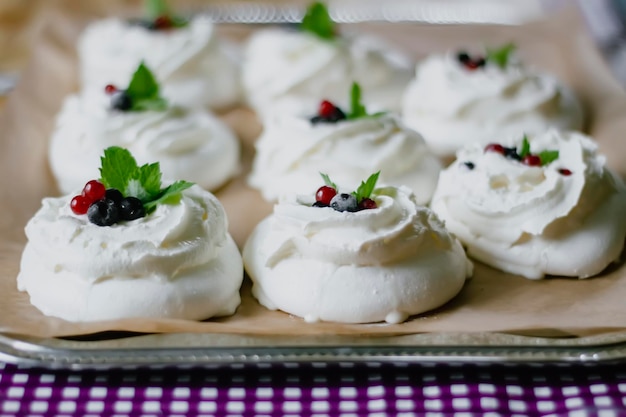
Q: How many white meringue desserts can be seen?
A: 8